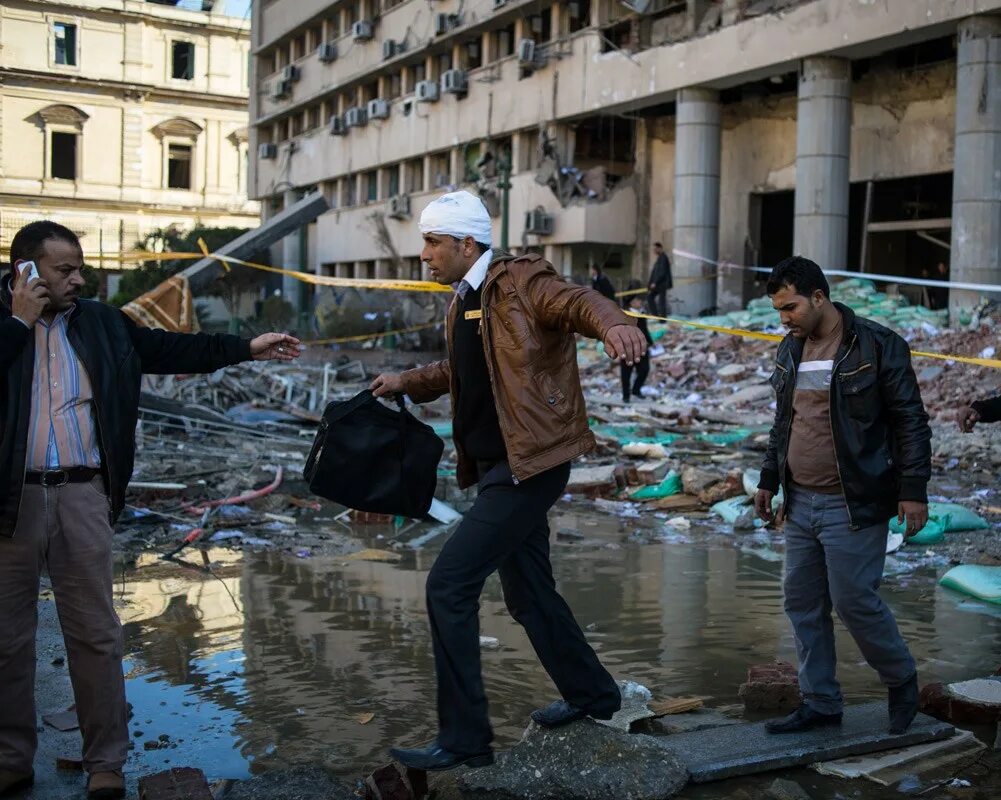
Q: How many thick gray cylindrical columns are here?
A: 3